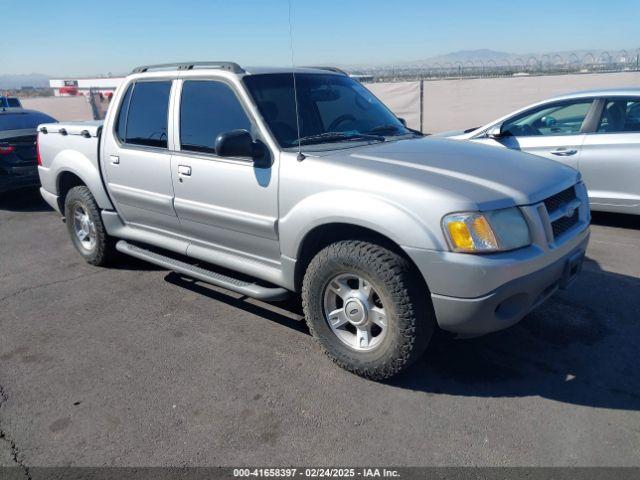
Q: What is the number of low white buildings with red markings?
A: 1